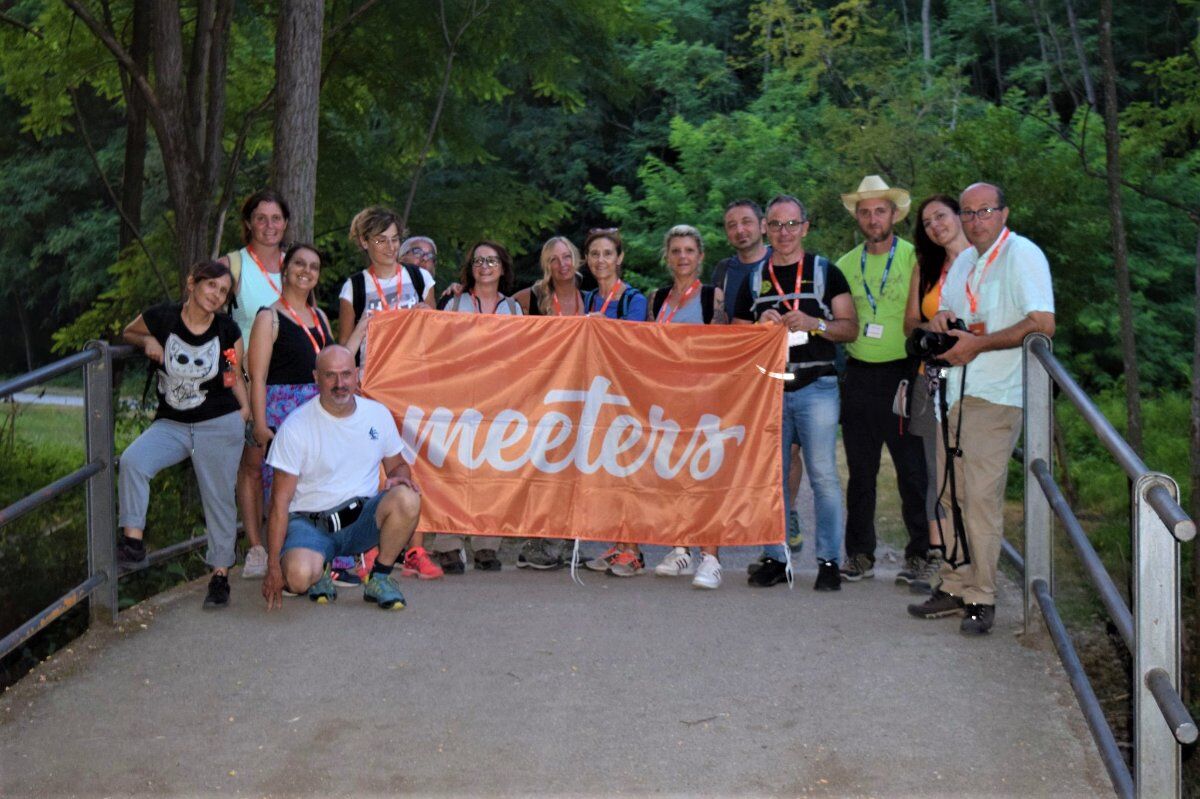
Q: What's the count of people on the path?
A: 15